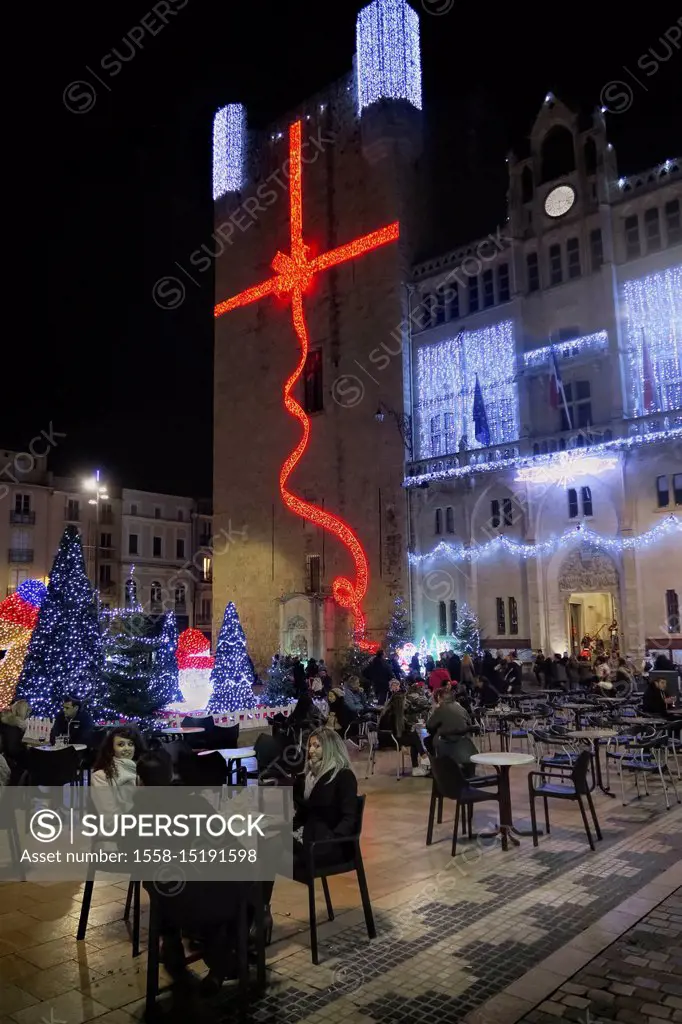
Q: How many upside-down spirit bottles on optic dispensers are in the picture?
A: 0